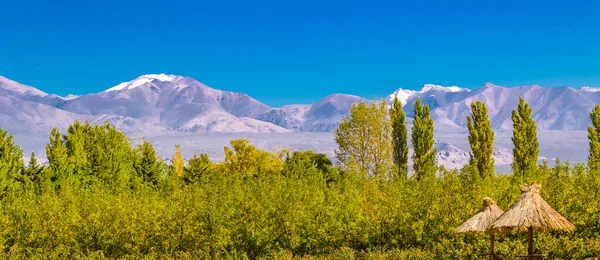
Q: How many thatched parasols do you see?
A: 2